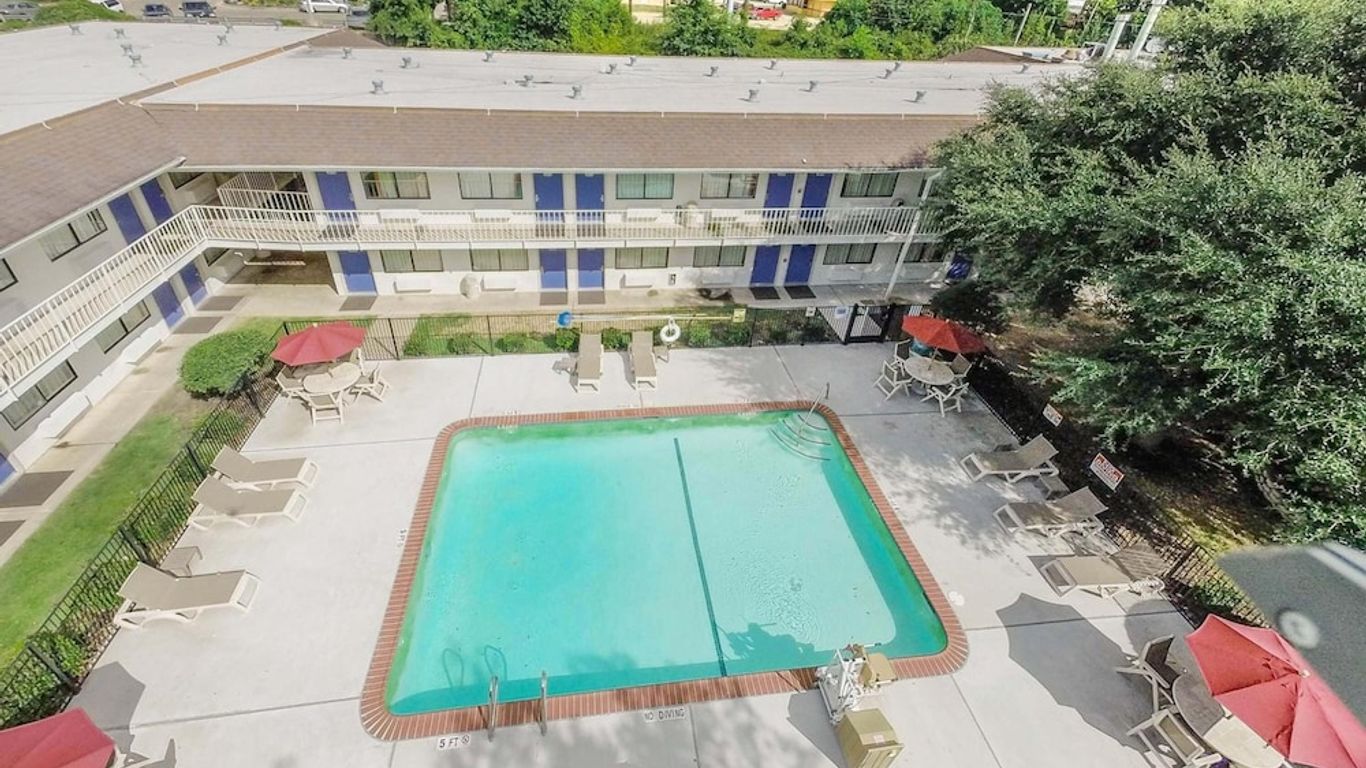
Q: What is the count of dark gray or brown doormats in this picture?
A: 9